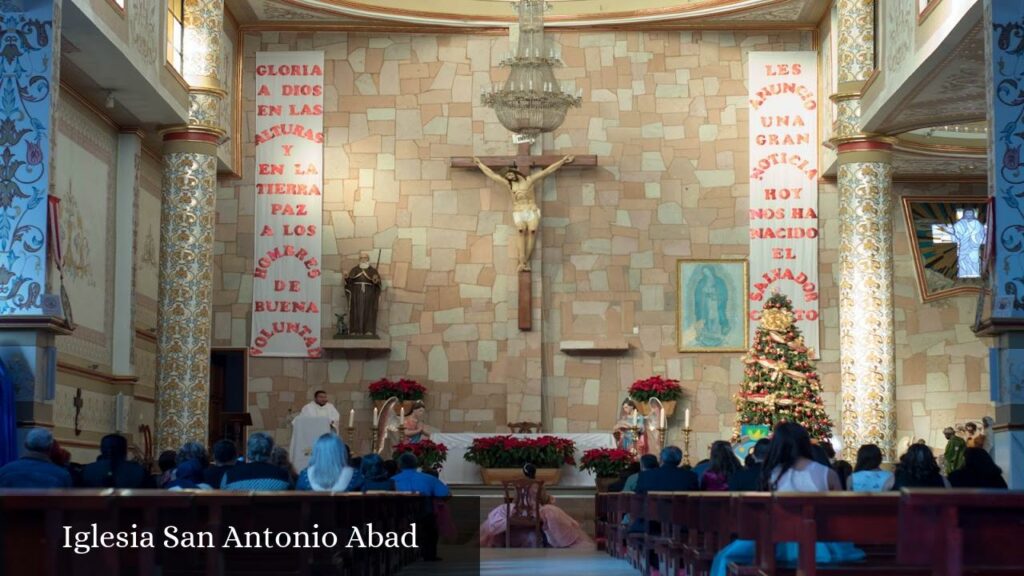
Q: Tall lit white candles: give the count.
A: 6